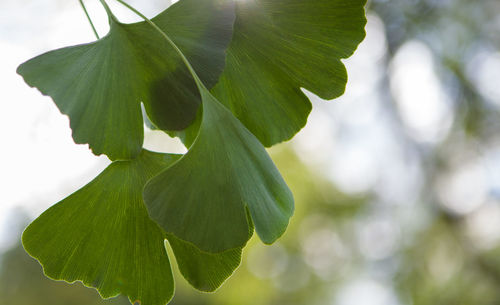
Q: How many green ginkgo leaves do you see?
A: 4